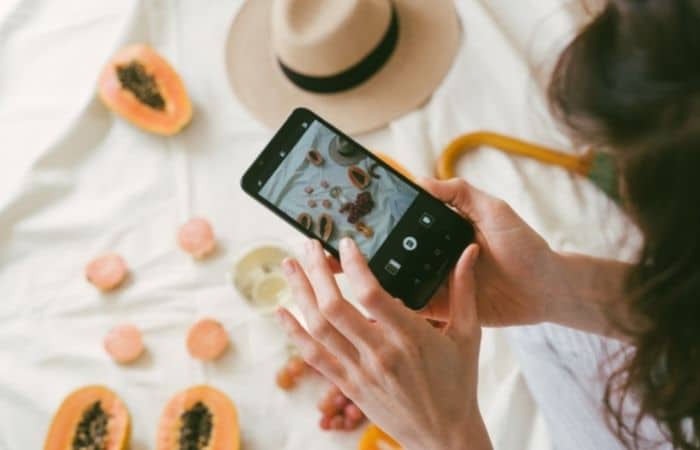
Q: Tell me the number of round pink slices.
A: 4